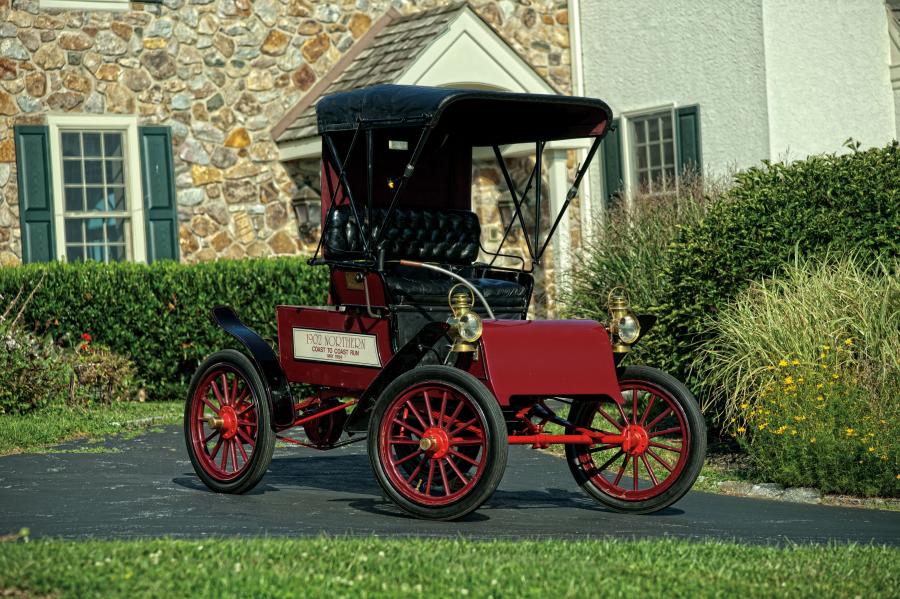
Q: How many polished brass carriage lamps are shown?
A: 2